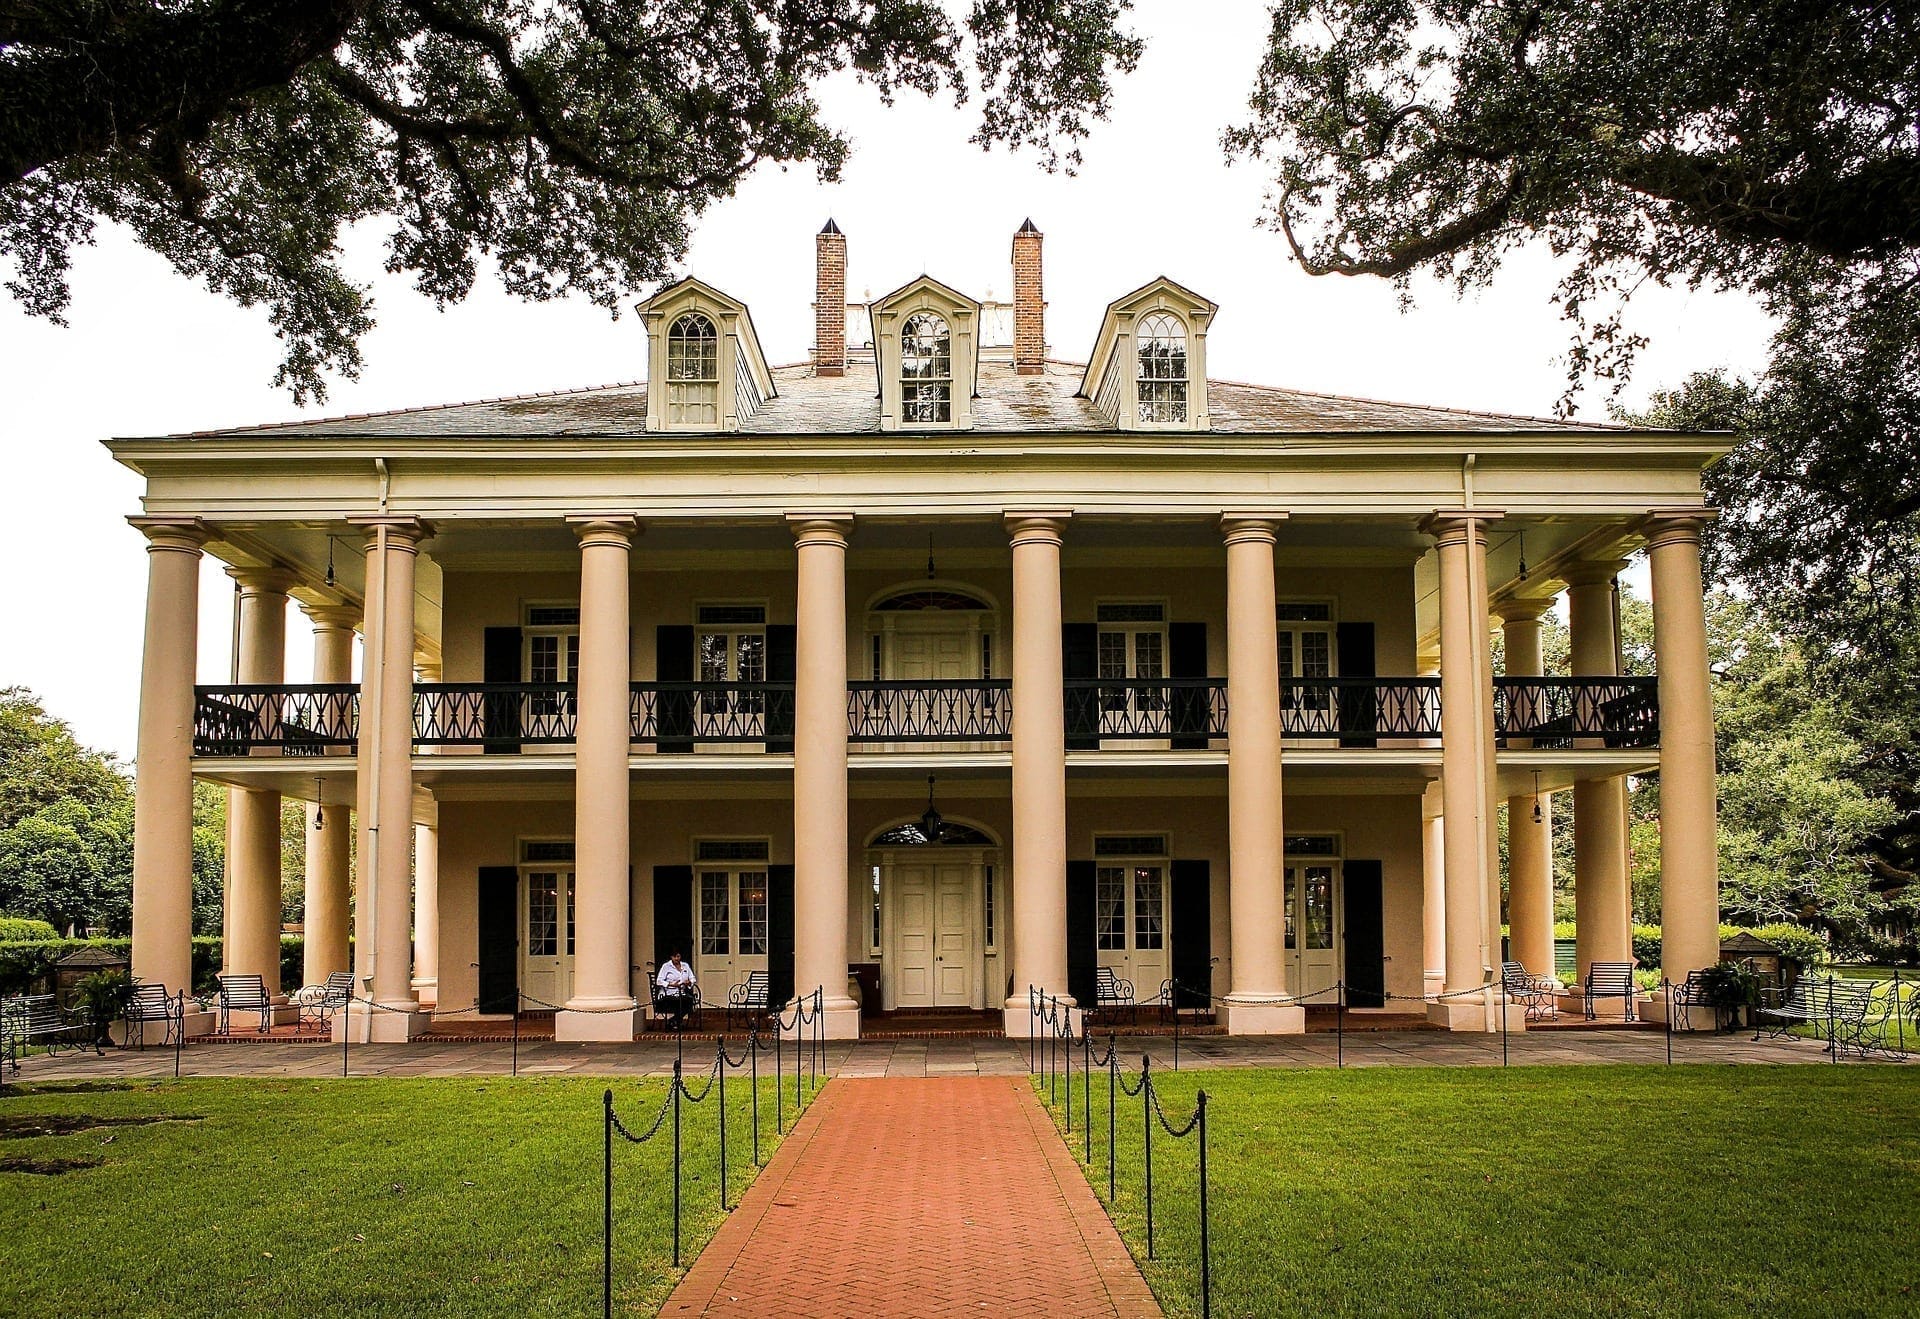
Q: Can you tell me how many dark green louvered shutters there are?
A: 12